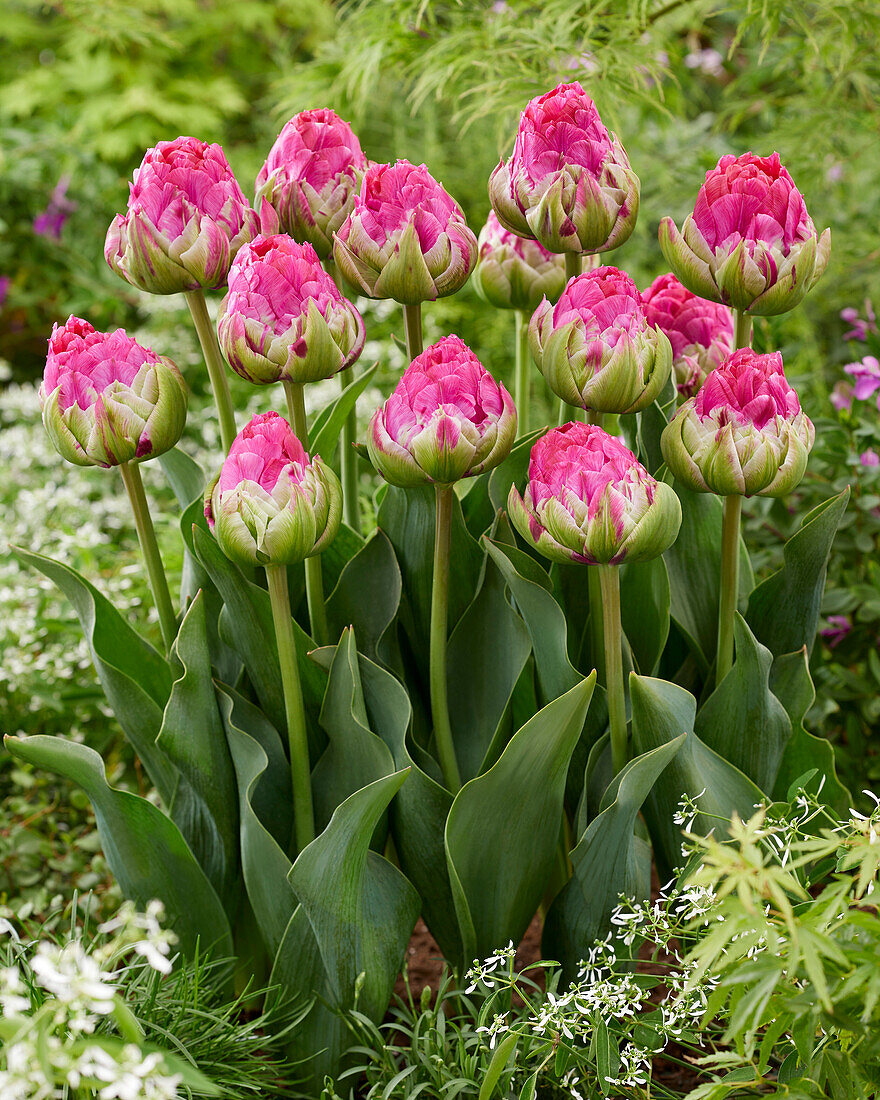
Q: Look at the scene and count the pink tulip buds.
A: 14